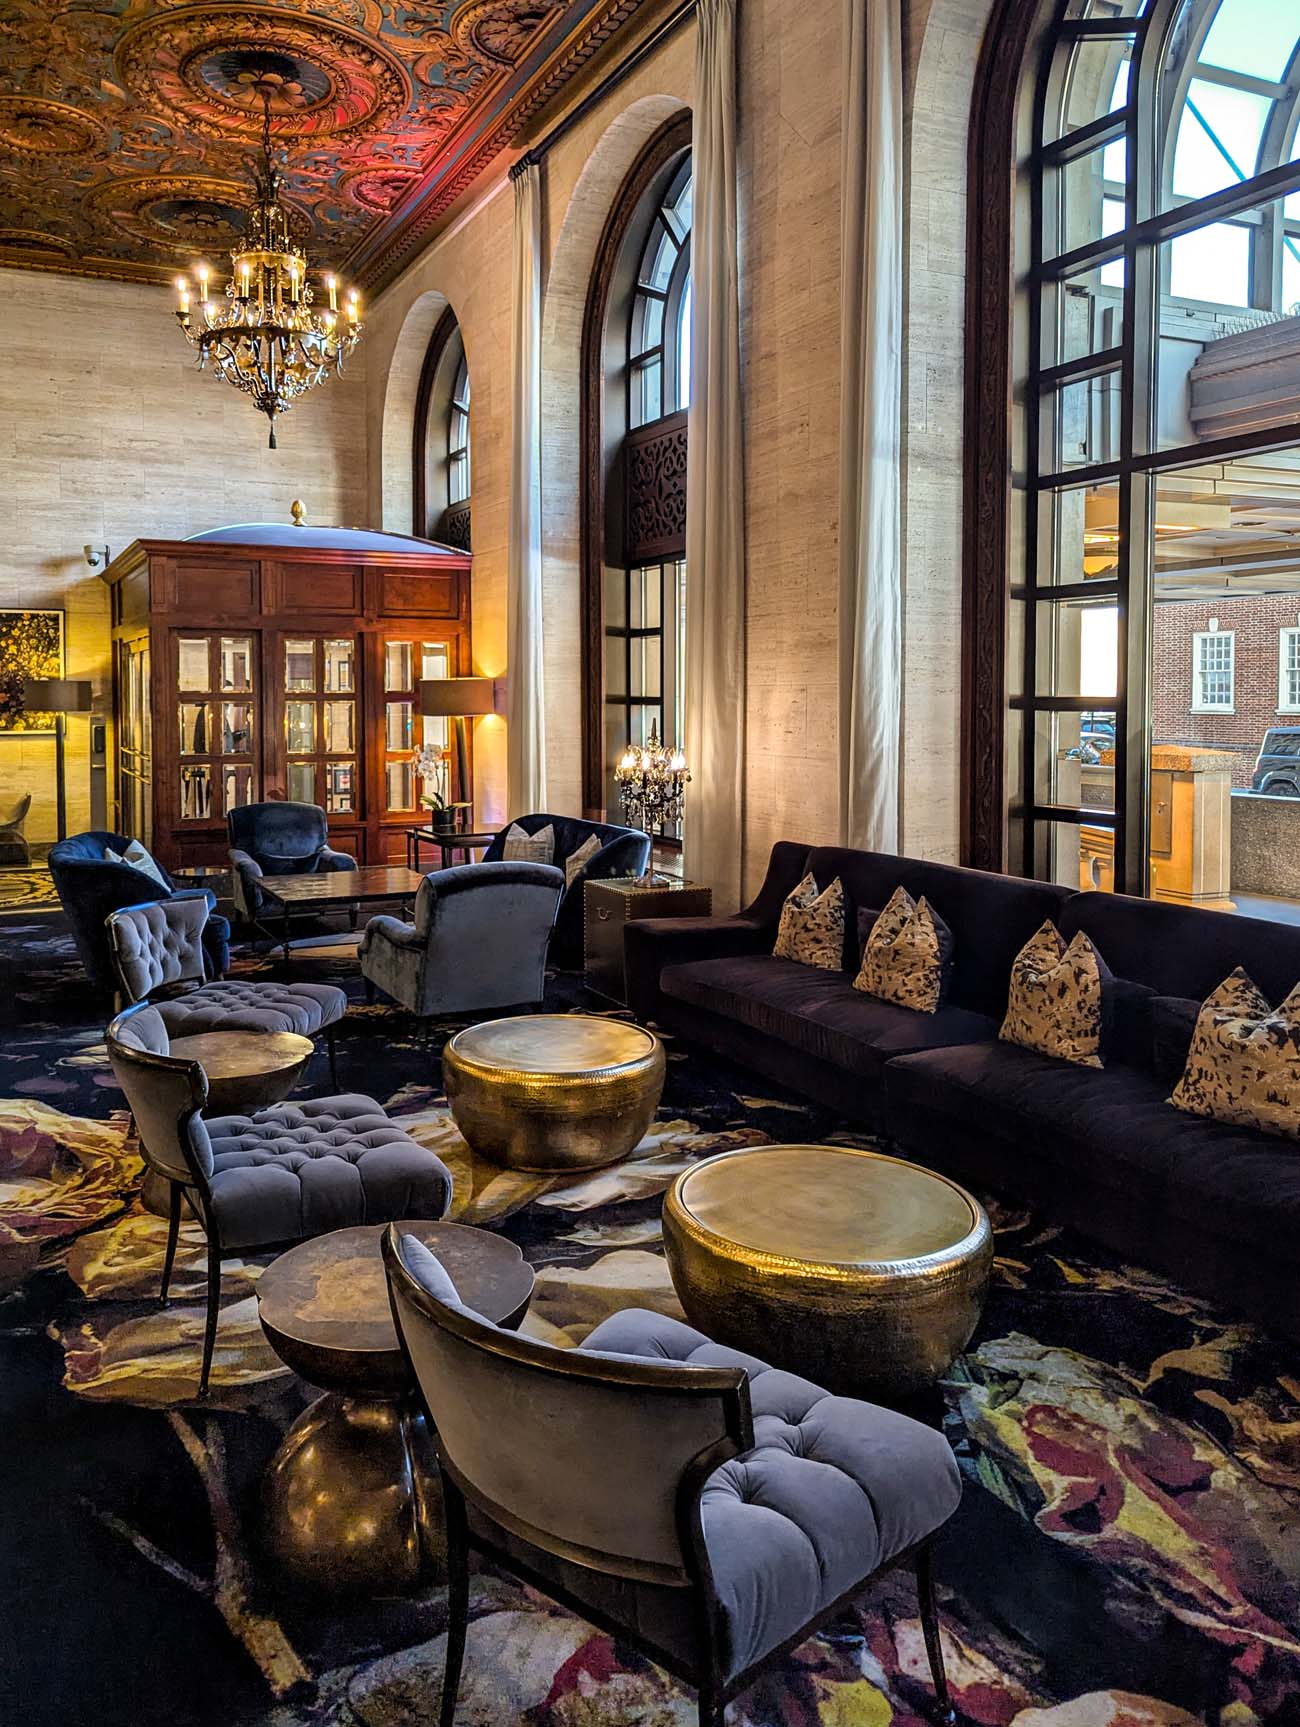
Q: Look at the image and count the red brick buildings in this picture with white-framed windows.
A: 1